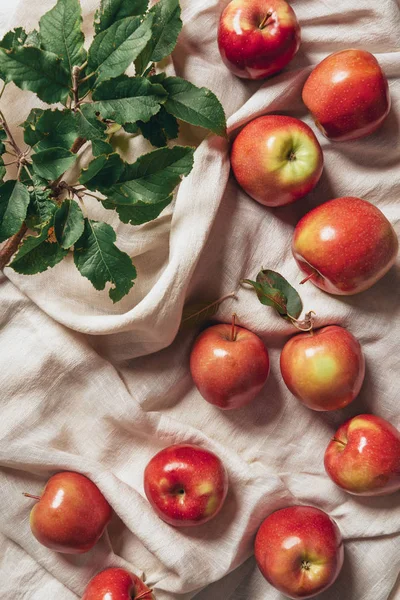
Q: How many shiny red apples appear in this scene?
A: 11